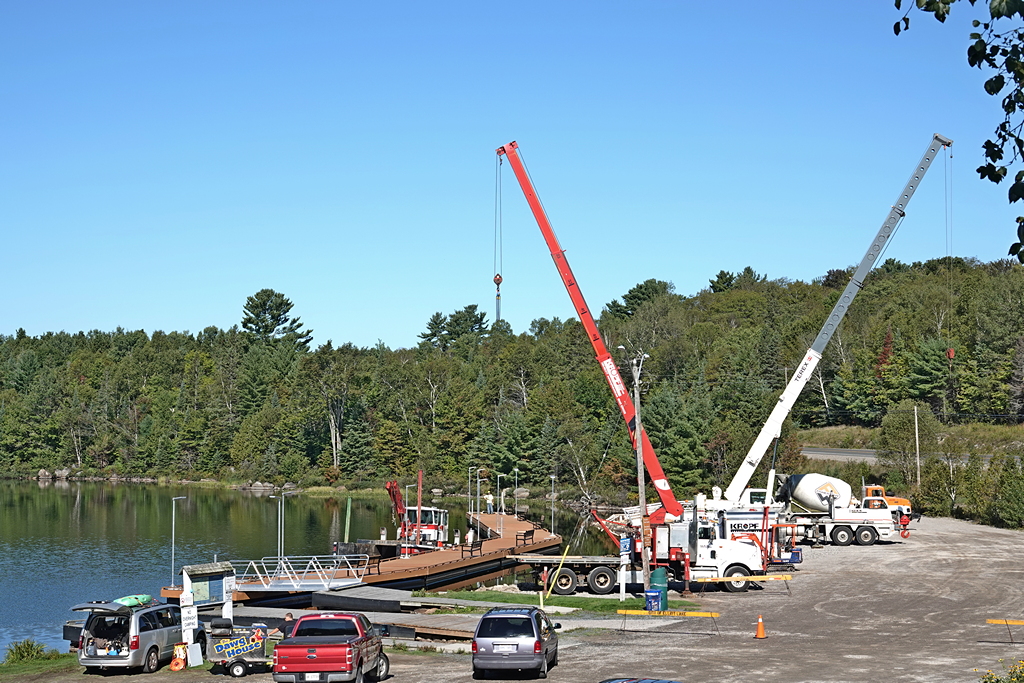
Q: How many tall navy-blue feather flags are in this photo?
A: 0